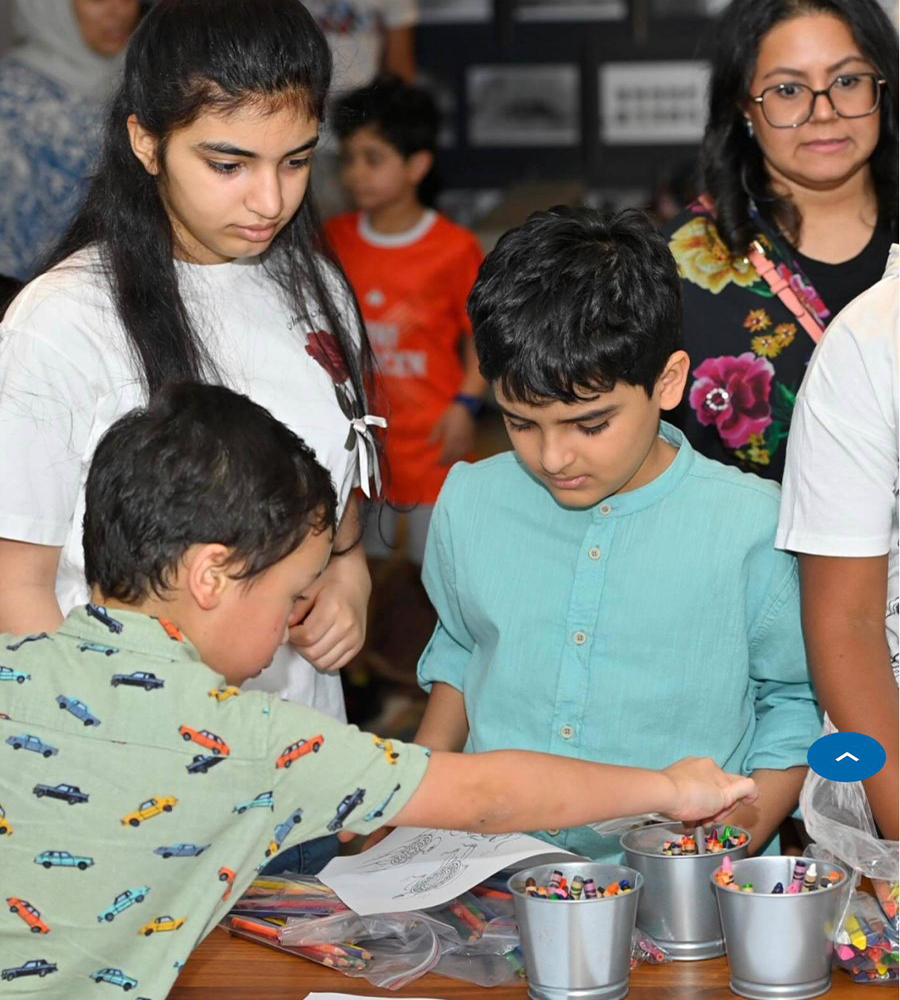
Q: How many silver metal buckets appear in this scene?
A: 3